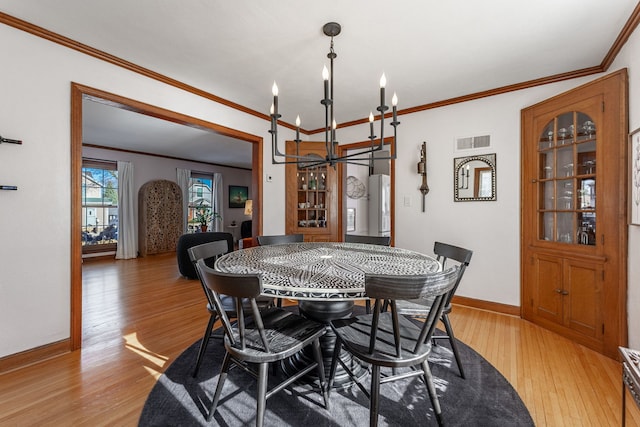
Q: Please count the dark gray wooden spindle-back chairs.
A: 6